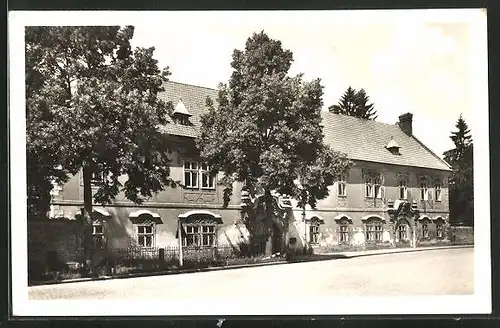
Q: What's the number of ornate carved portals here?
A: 2